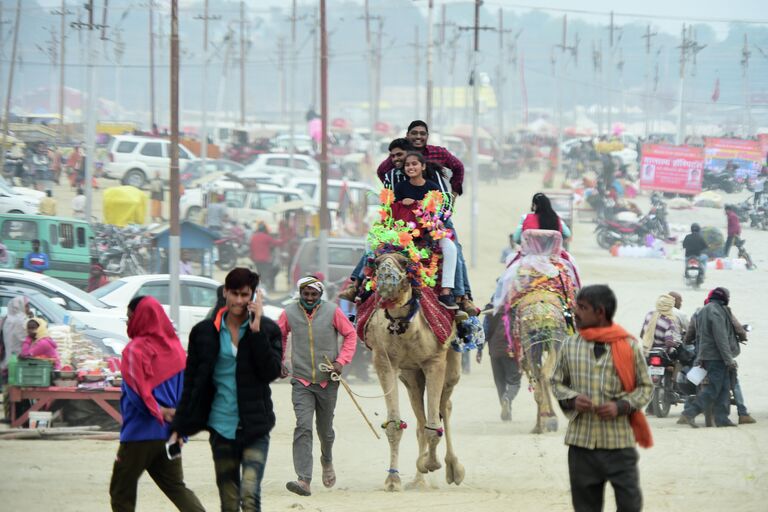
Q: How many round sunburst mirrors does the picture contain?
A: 0